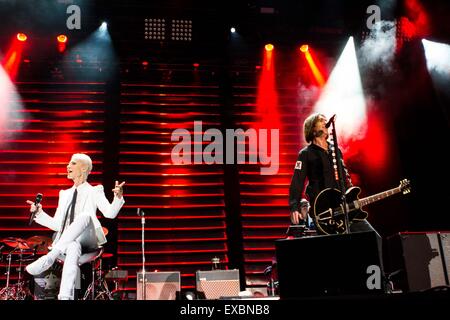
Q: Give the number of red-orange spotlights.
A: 4